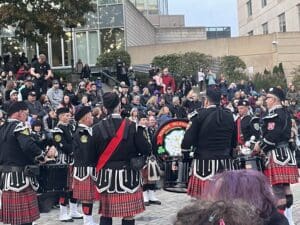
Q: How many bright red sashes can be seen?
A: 1